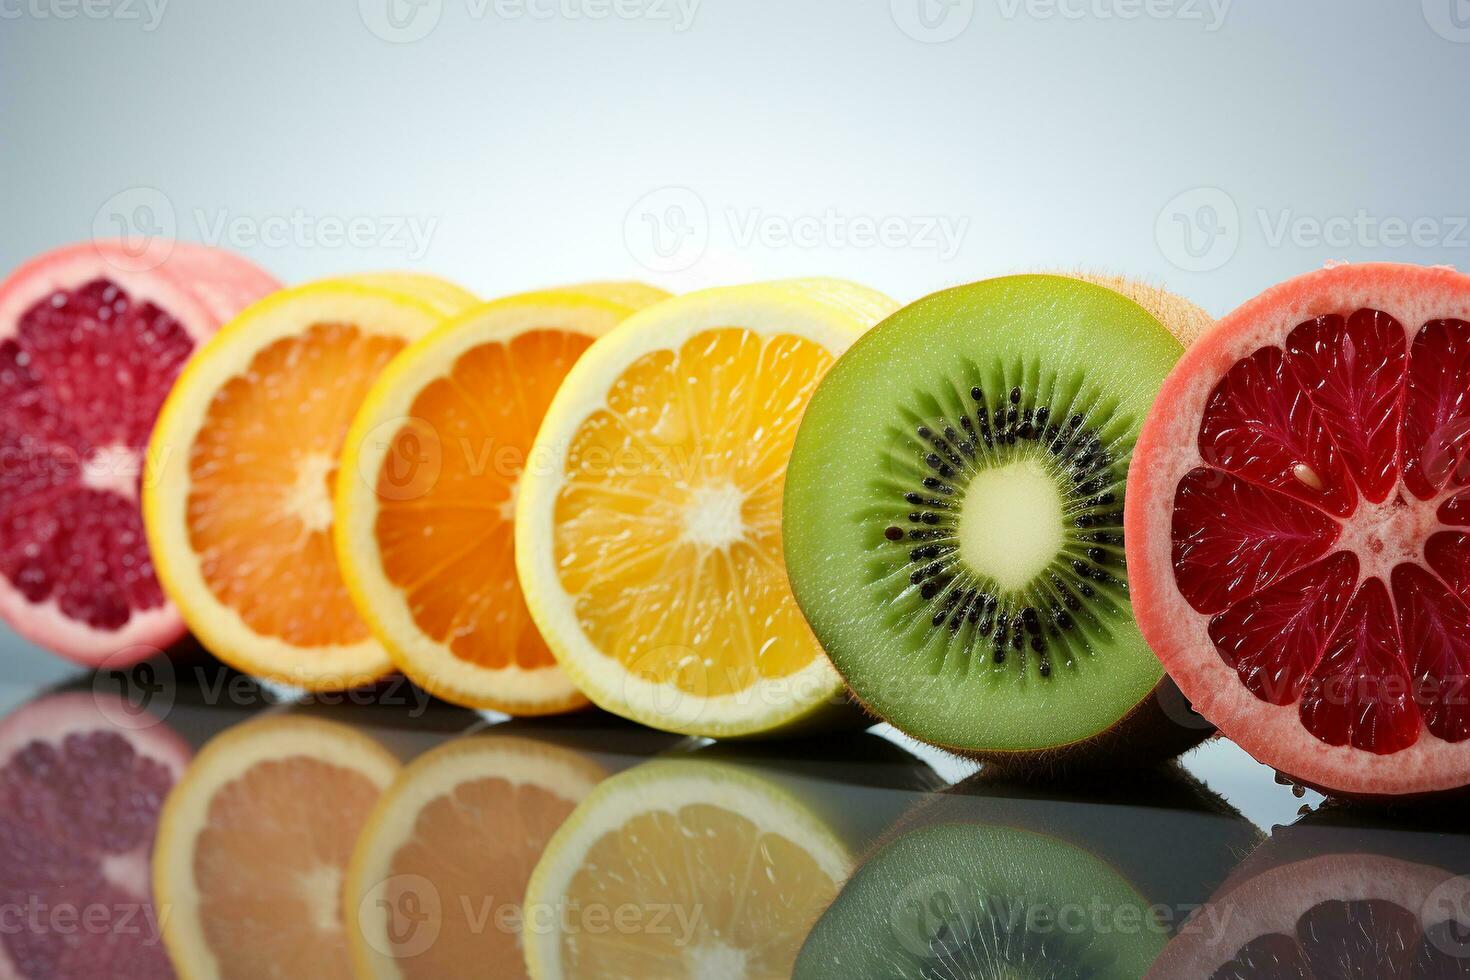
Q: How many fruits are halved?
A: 6